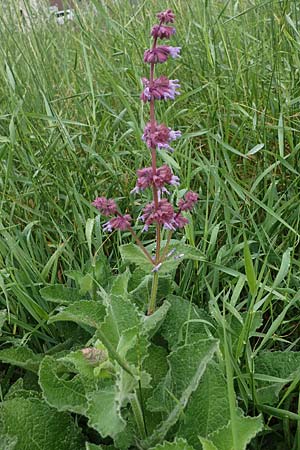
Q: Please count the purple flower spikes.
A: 3